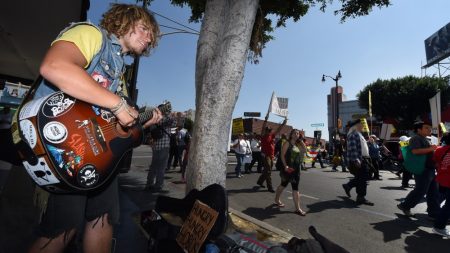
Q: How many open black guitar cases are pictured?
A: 1